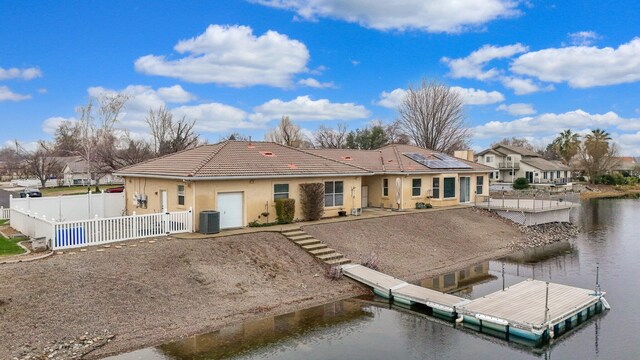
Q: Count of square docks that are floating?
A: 1